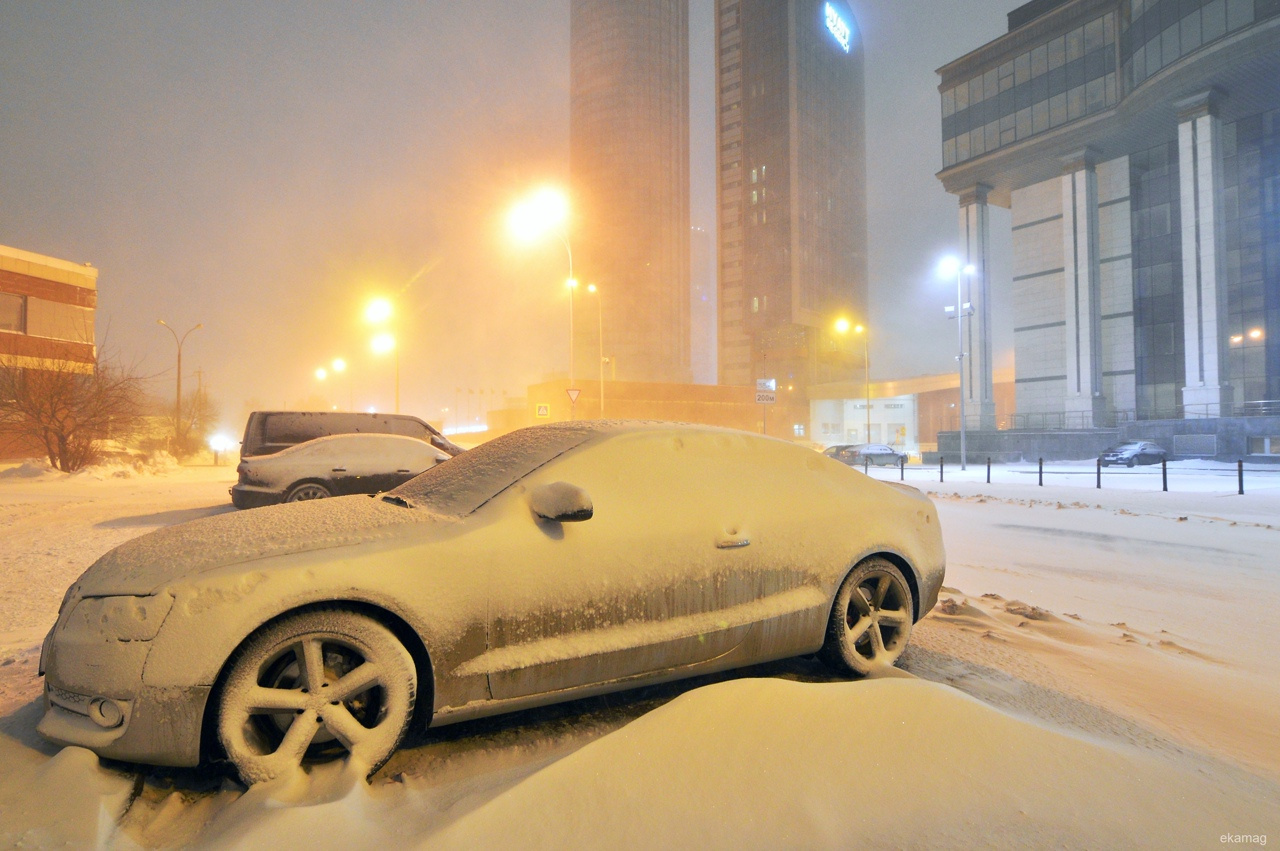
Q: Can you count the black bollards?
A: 8